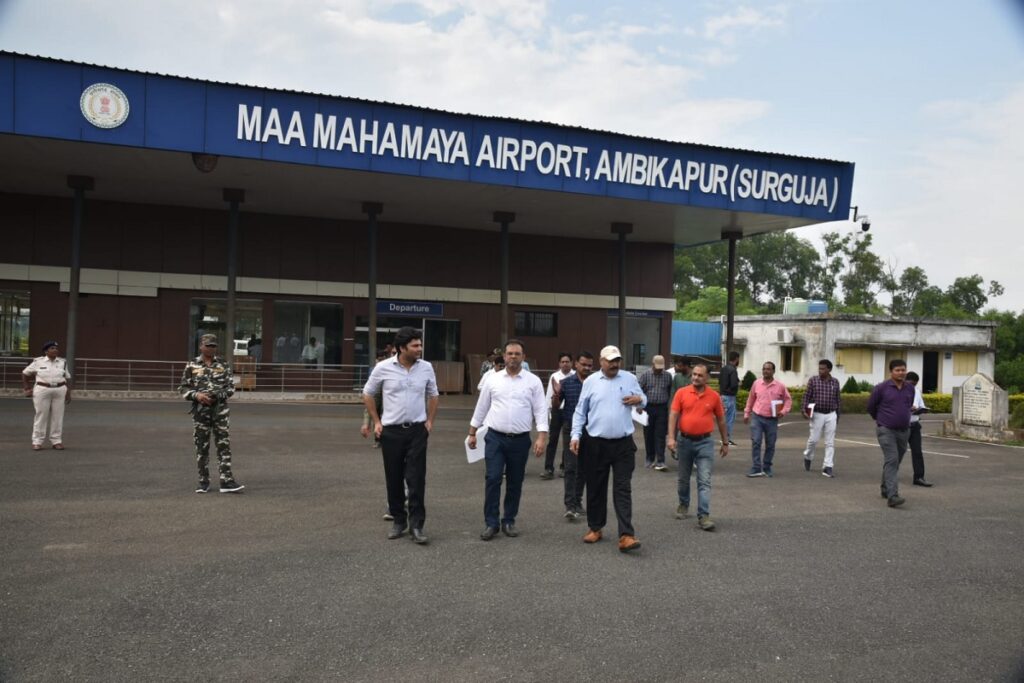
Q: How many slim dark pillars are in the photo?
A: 6